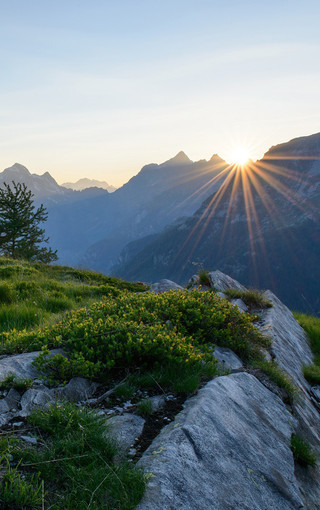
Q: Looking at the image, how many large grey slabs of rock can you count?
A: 2